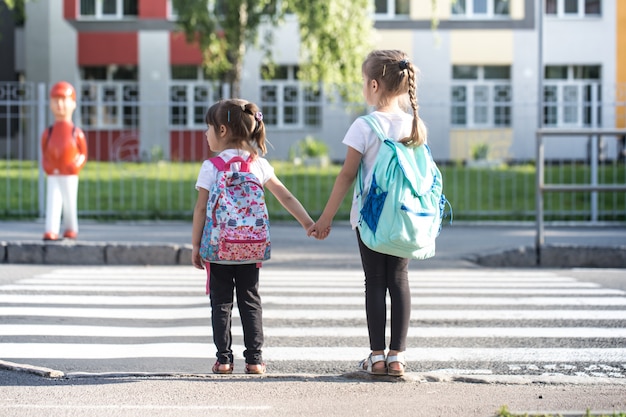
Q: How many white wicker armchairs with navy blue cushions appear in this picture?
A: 0